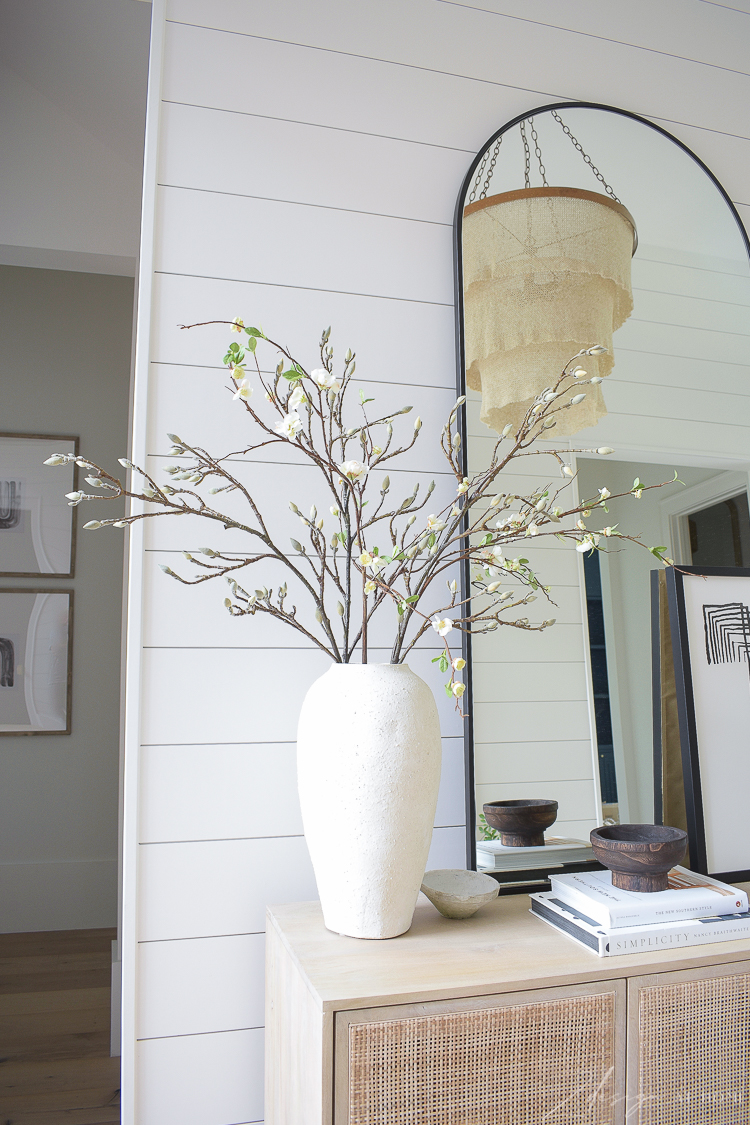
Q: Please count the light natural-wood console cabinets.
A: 1